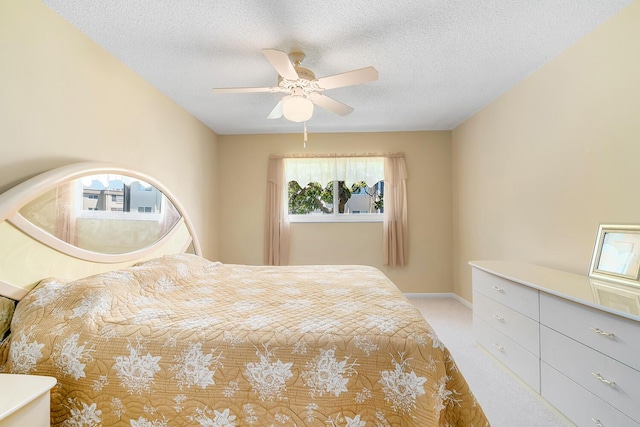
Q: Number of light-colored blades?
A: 5